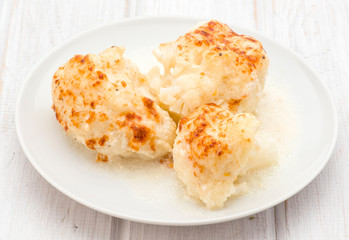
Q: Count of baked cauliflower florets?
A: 3